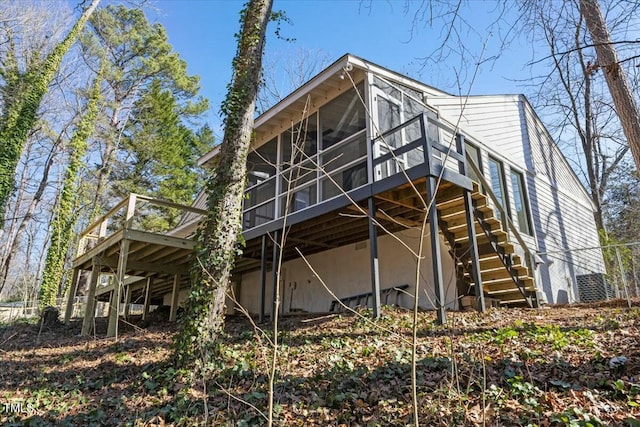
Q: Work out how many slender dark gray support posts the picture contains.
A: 5